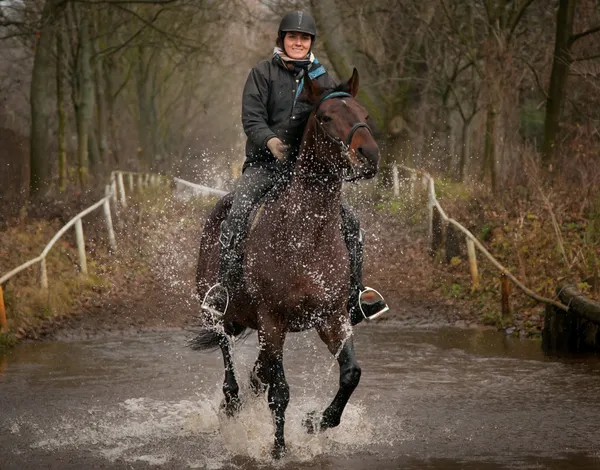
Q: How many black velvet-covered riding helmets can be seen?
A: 1